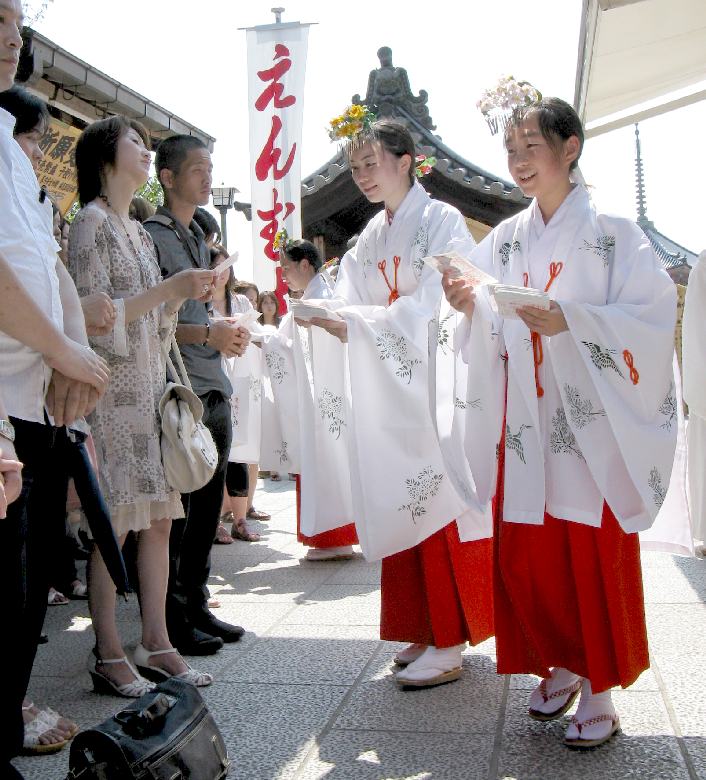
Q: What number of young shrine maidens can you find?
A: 3